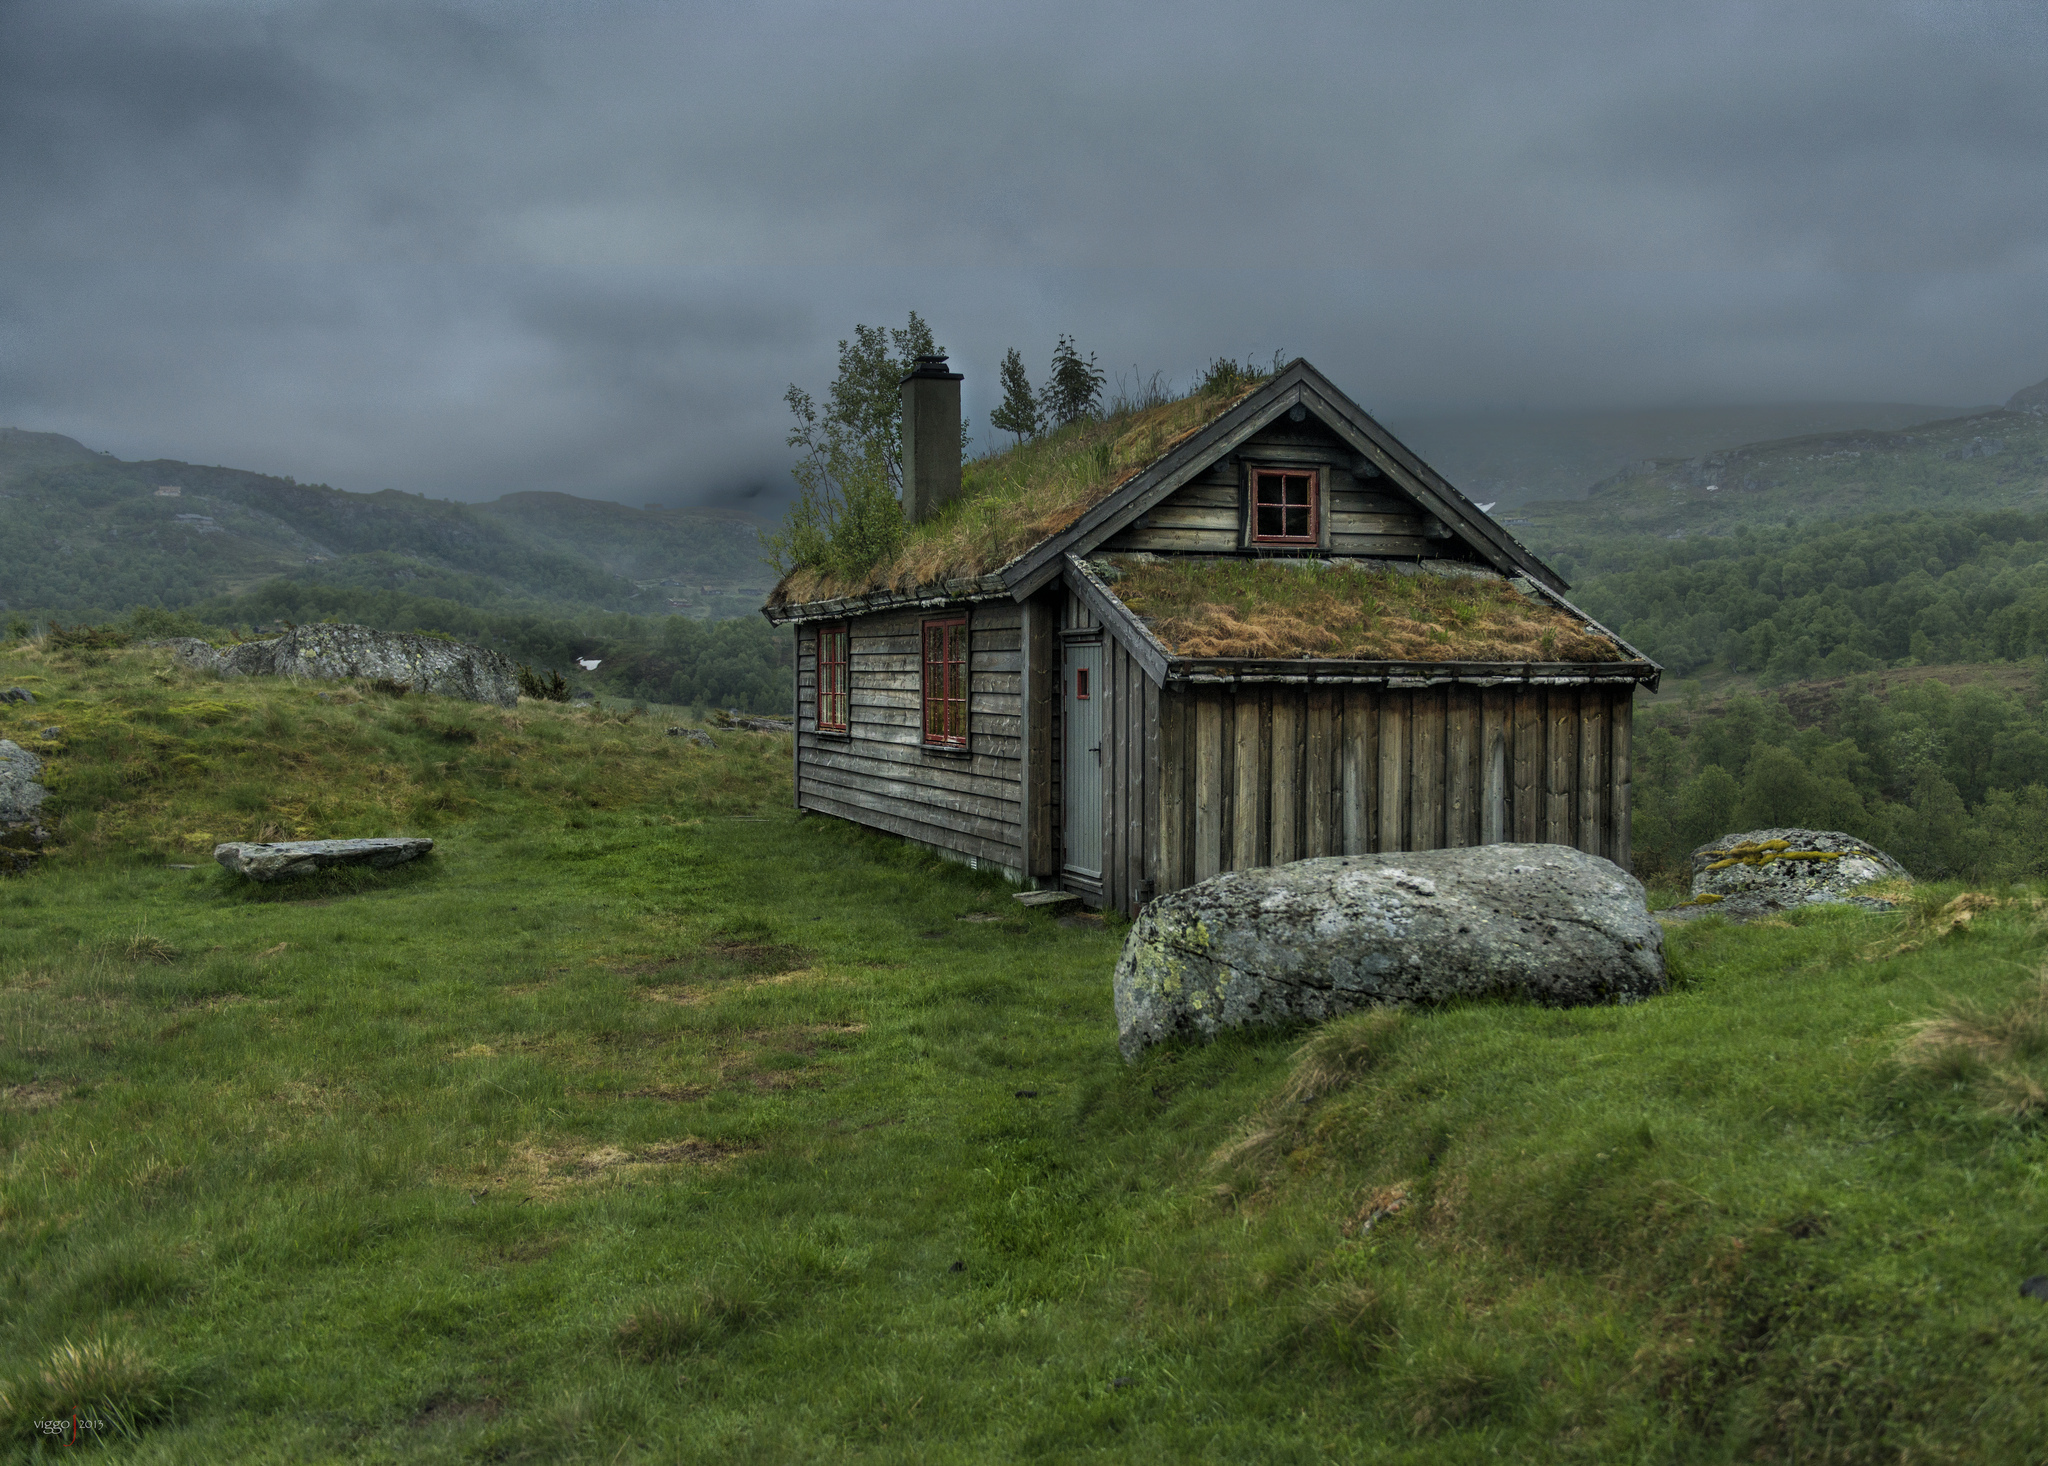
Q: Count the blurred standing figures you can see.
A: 0